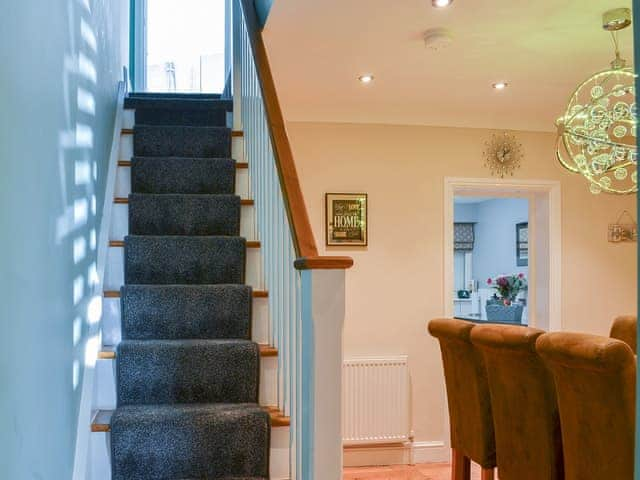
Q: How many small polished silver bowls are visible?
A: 0